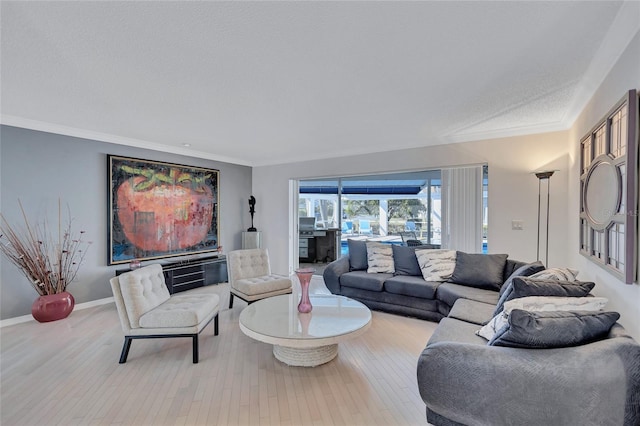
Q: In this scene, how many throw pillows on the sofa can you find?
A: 10